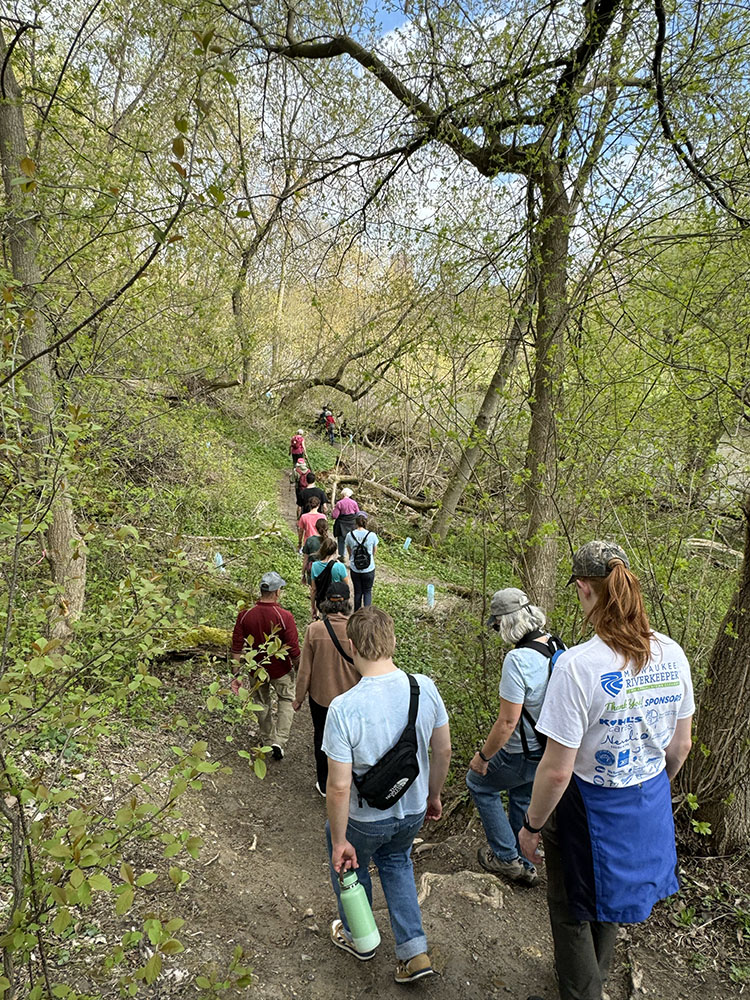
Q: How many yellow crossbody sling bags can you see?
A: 0